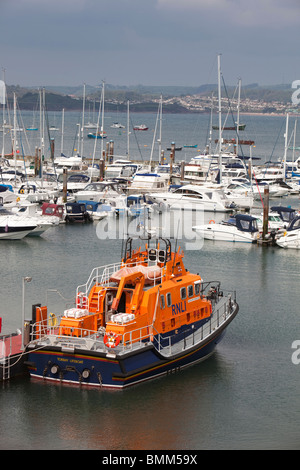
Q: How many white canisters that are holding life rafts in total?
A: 2